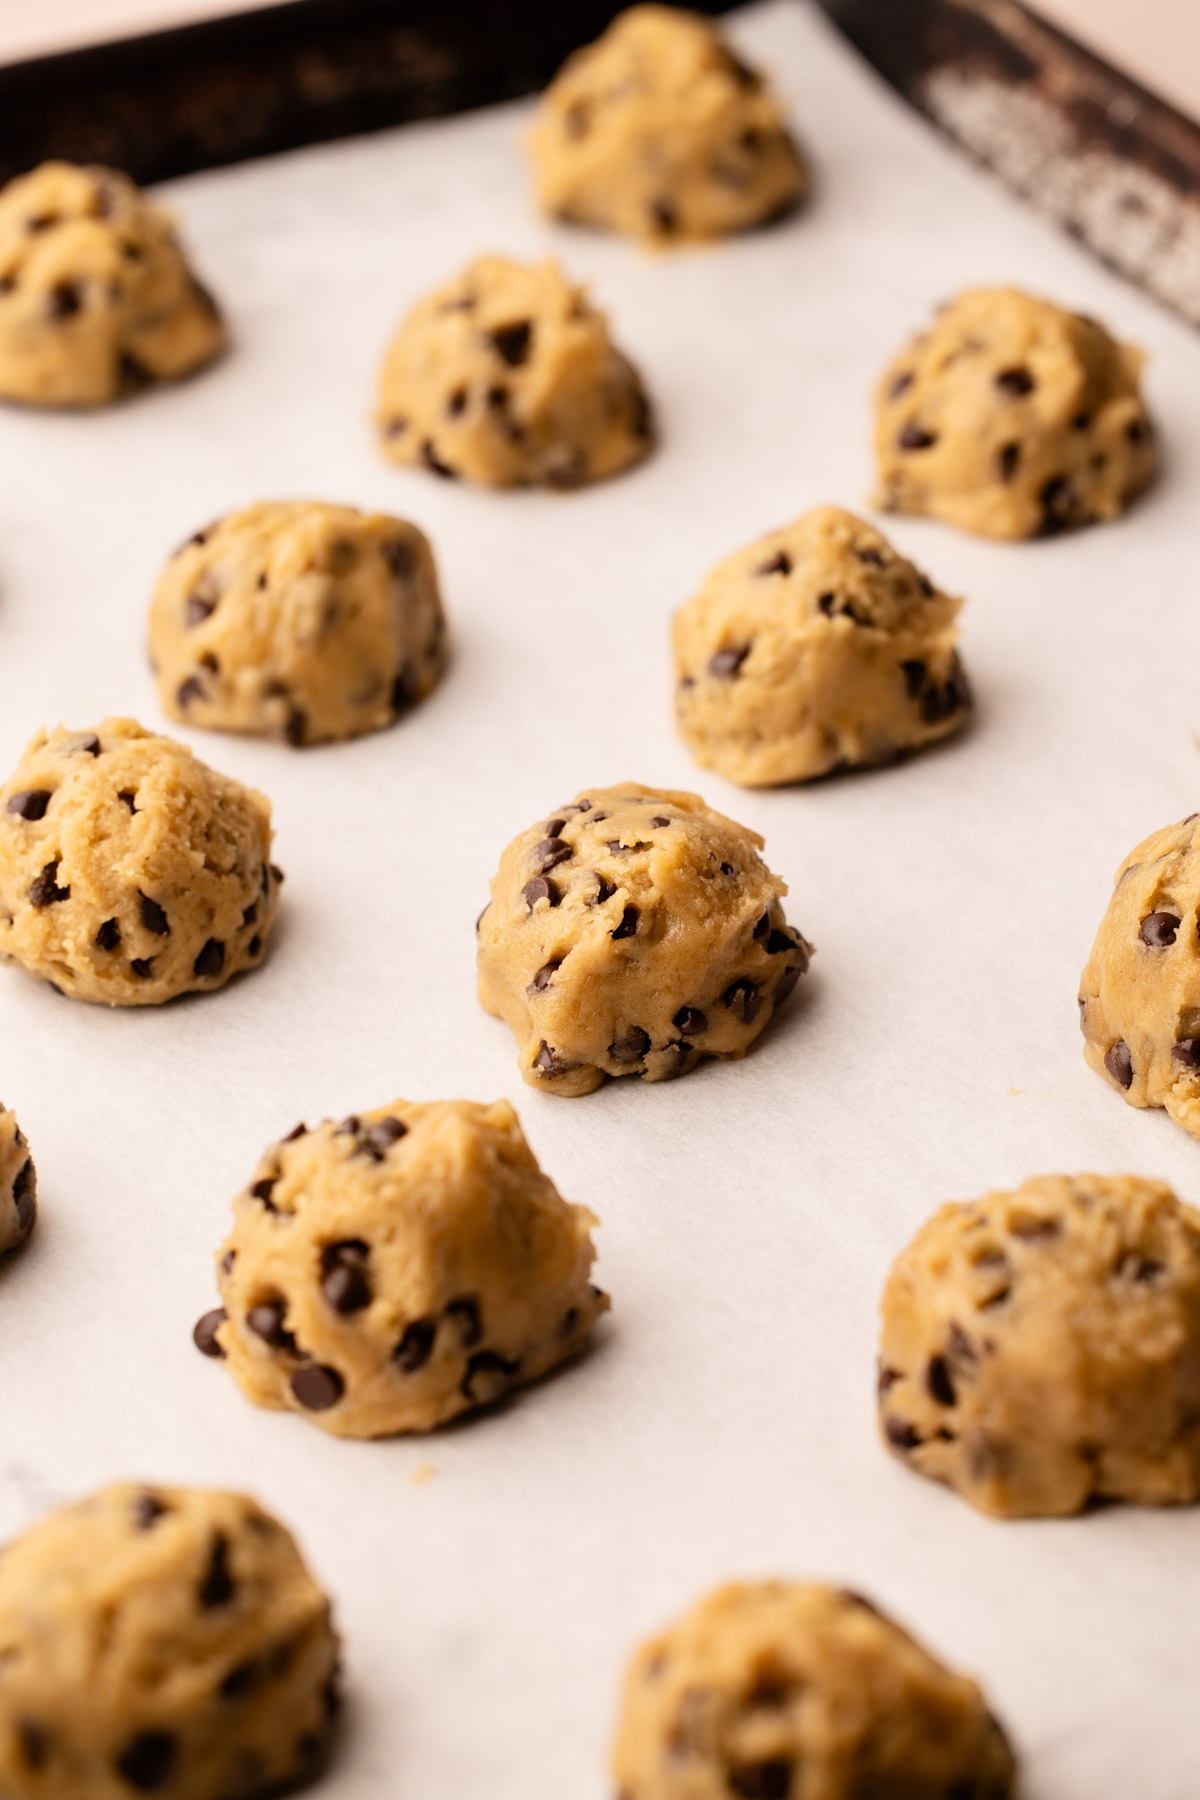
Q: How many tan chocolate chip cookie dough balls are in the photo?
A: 14